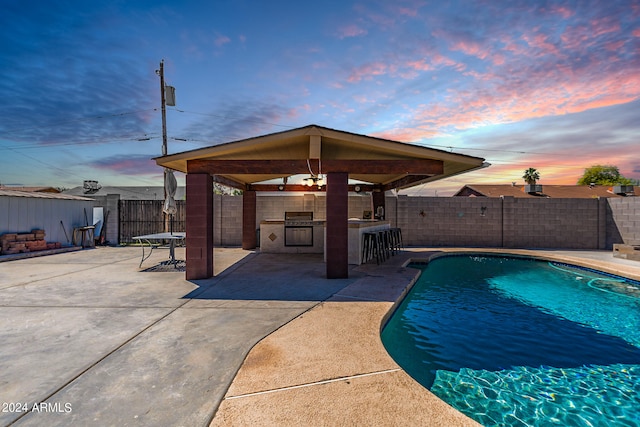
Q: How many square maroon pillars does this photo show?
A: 4